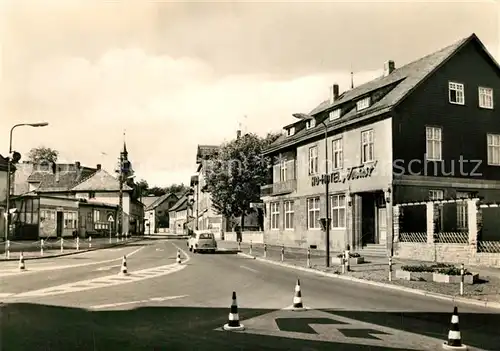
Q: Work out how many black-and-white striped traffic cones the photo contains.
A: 6